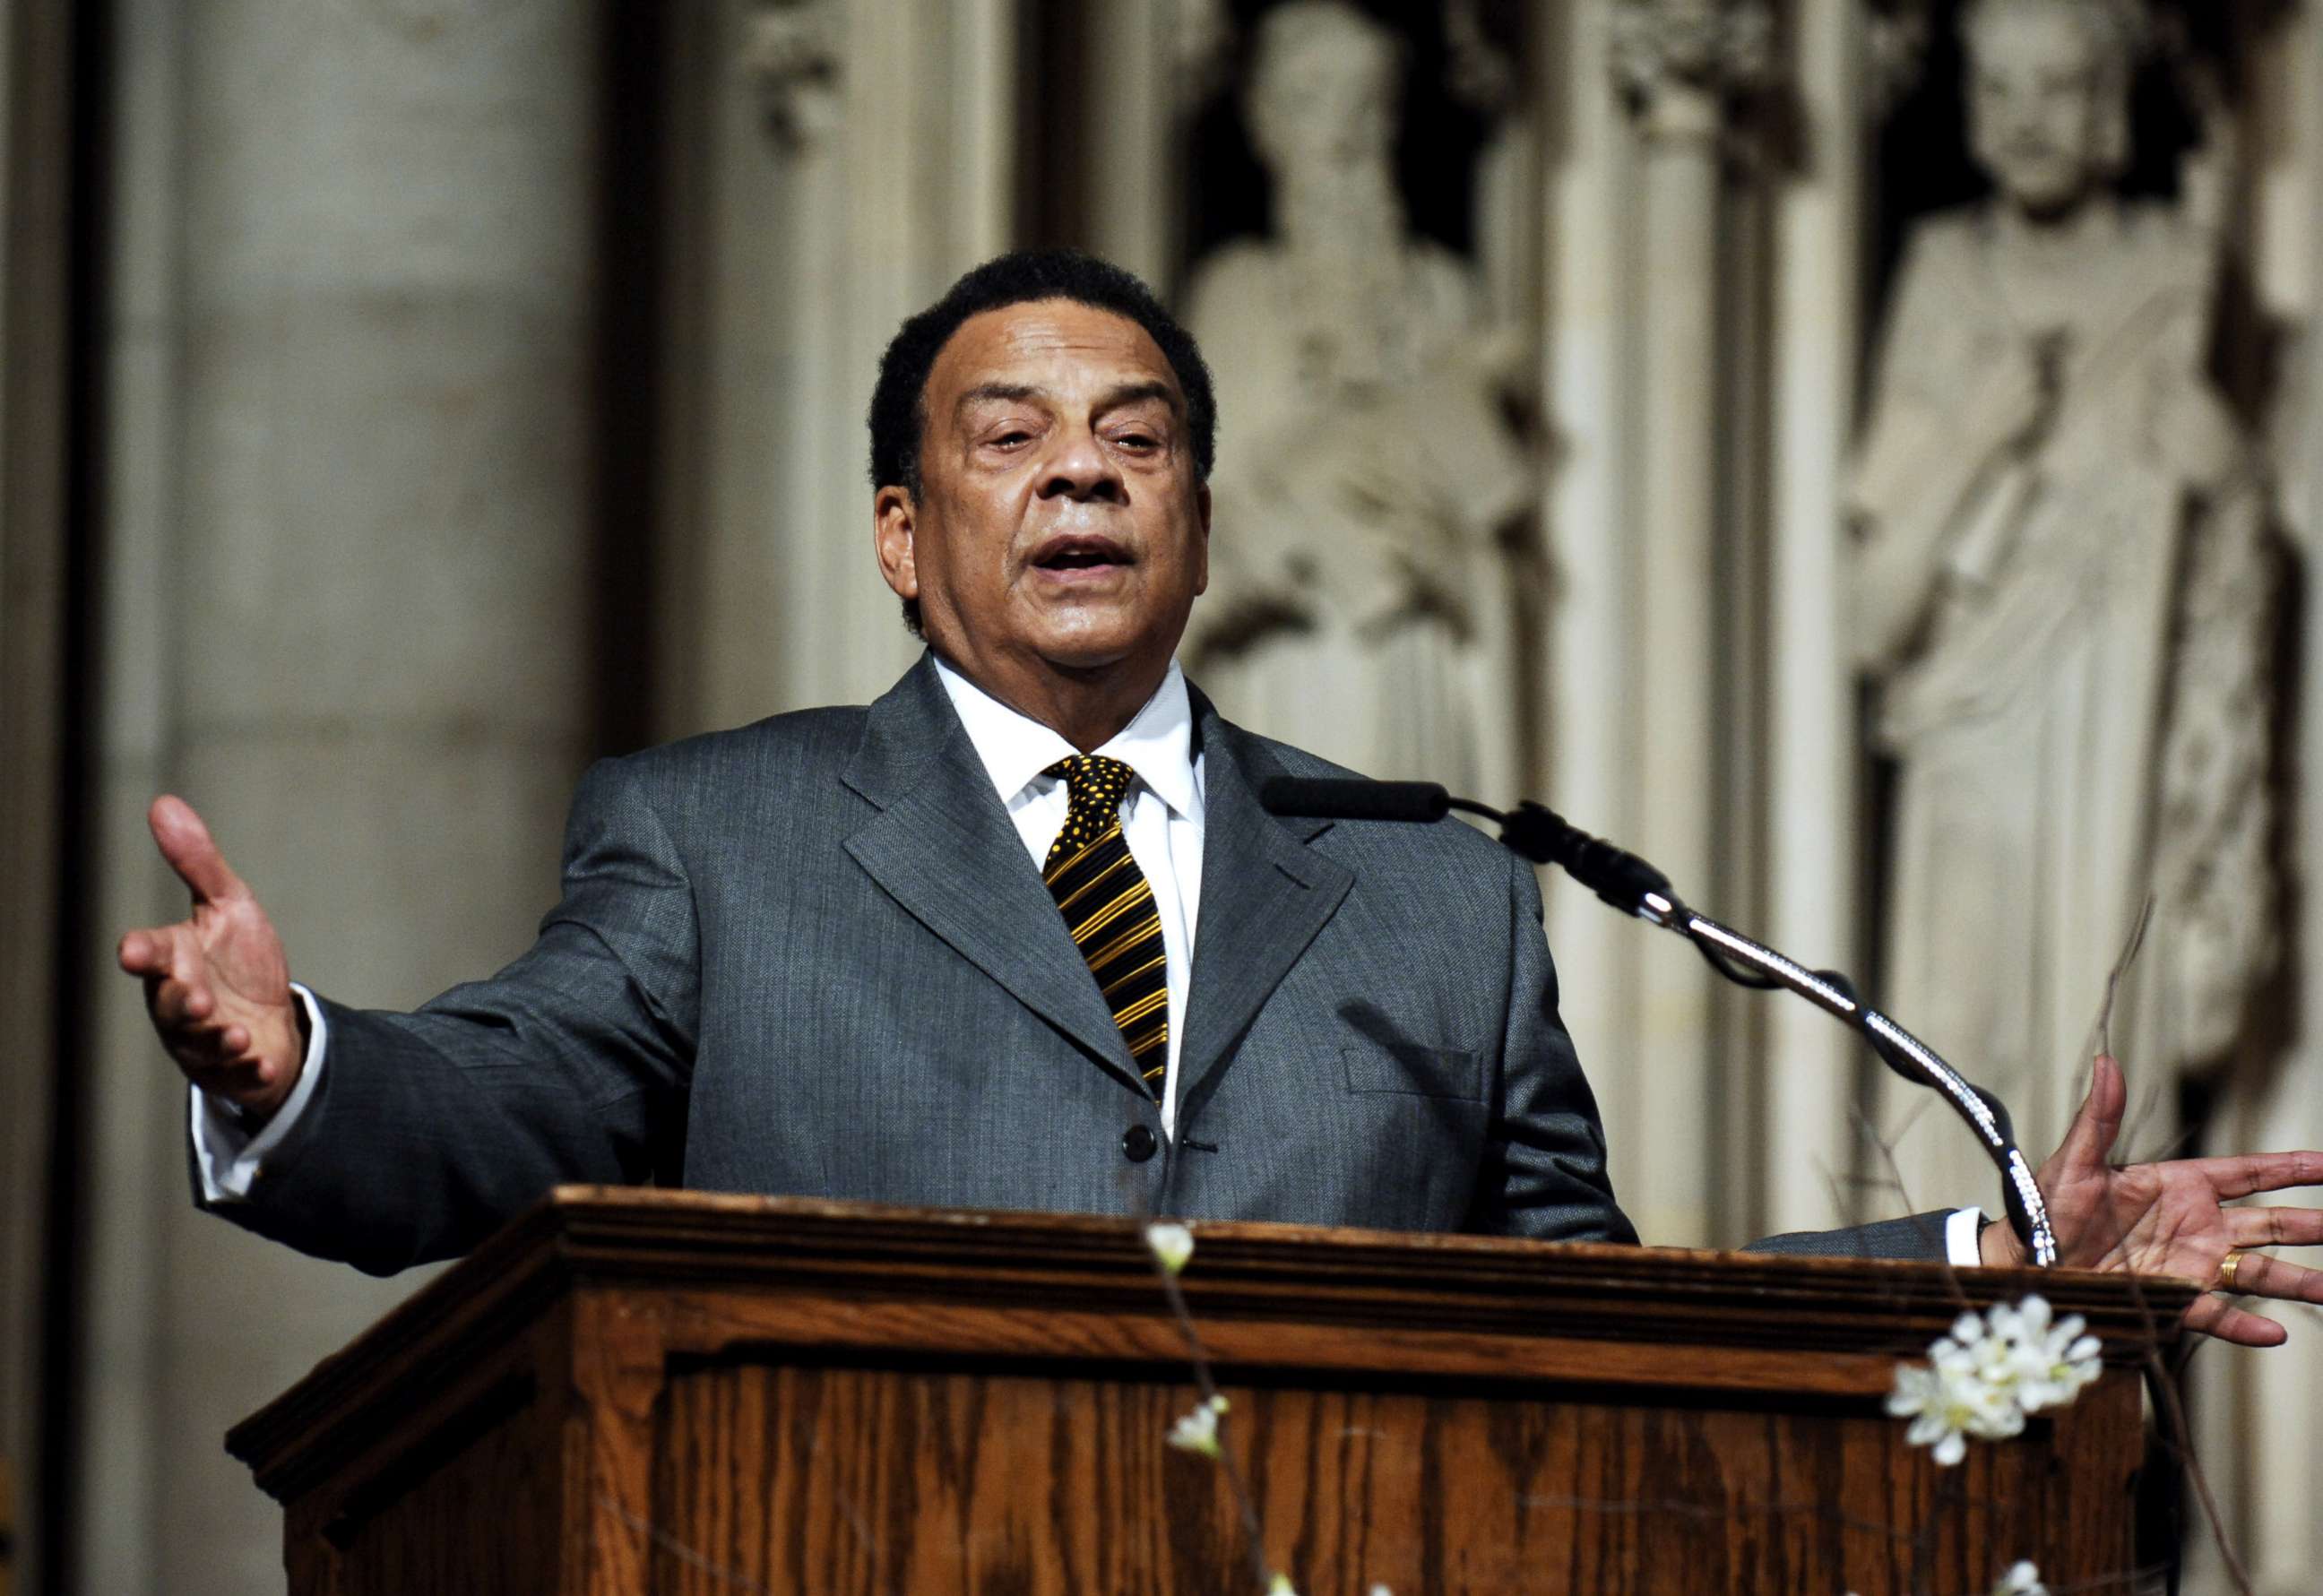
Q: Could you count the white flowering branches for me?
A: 2